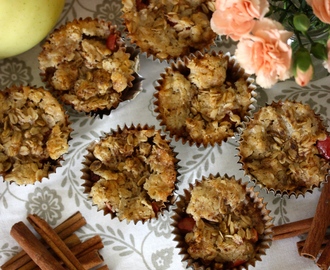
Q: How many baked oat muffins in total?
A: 7